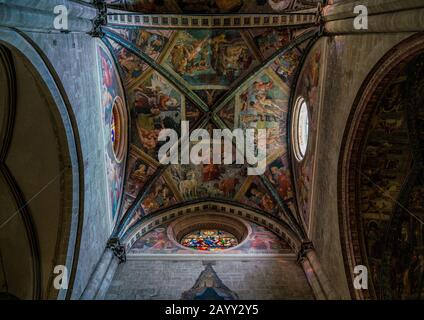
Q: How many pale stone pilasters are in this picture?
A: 4